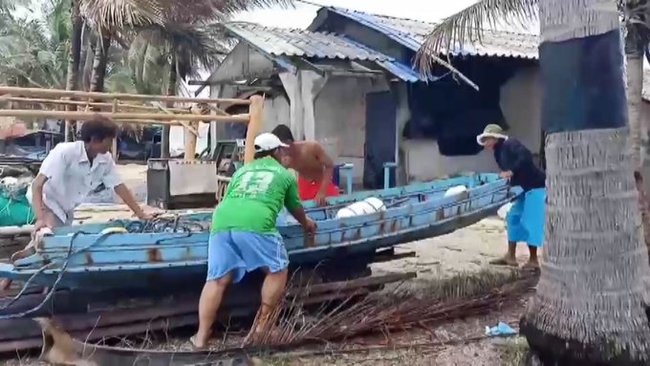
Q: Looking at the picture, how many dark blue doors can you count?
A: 1